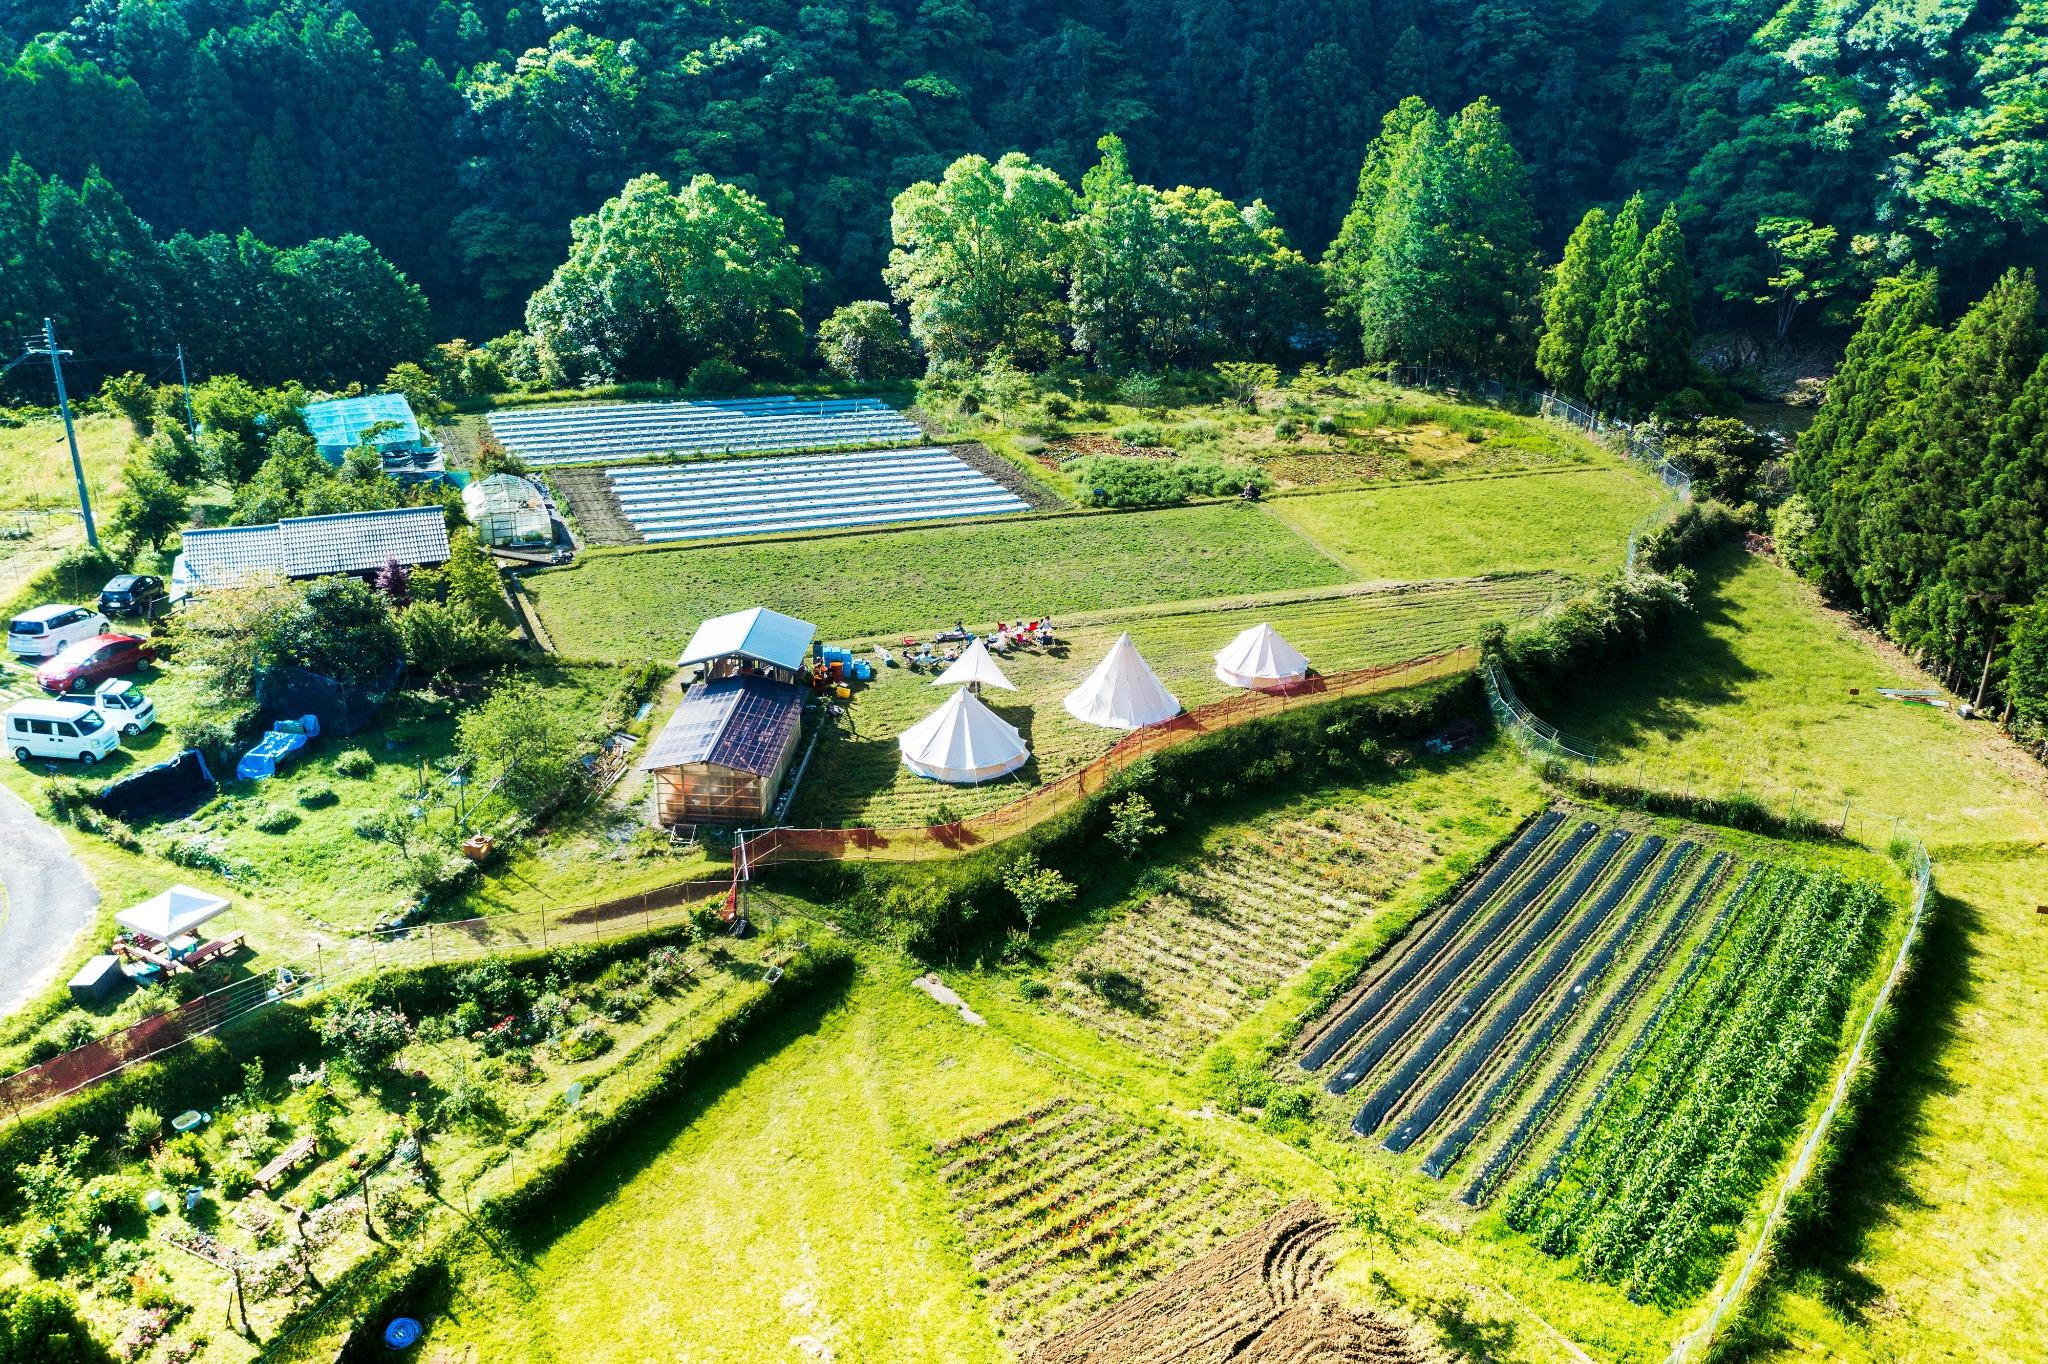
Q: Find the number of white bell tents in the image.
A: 3